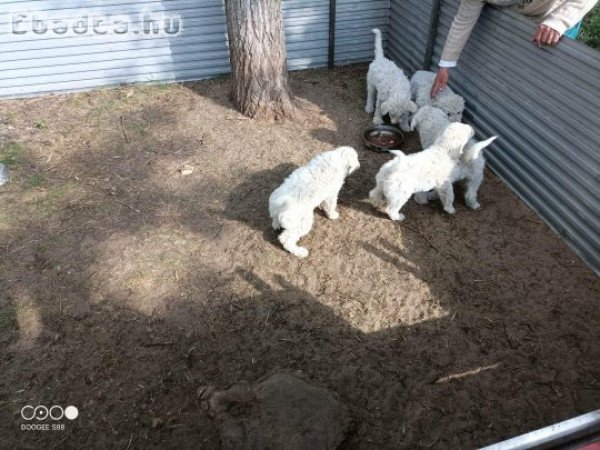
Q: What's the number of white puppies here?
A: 5